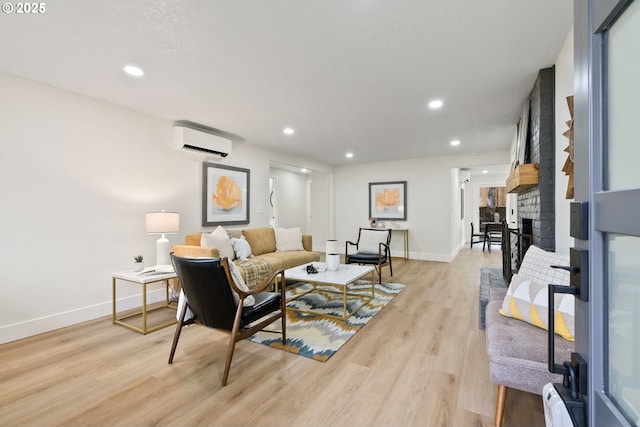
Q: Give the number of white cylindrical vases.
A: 2